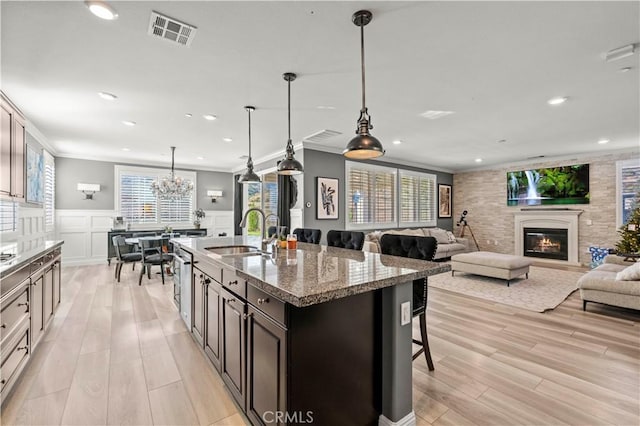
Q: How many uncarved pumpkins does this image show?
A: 0